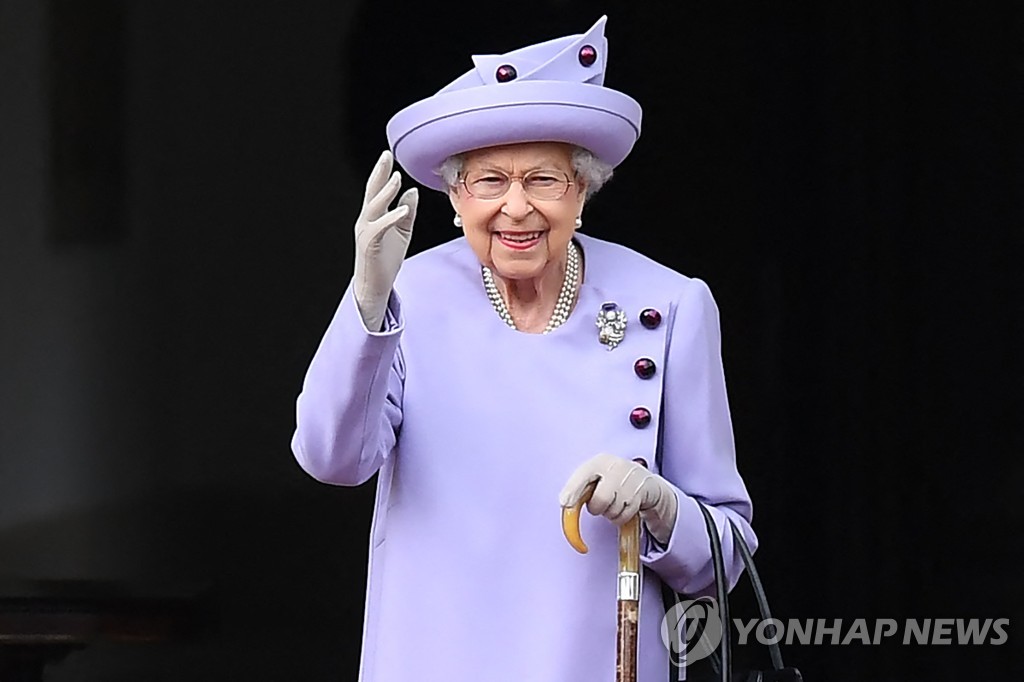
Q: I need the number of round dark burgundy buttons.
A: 6